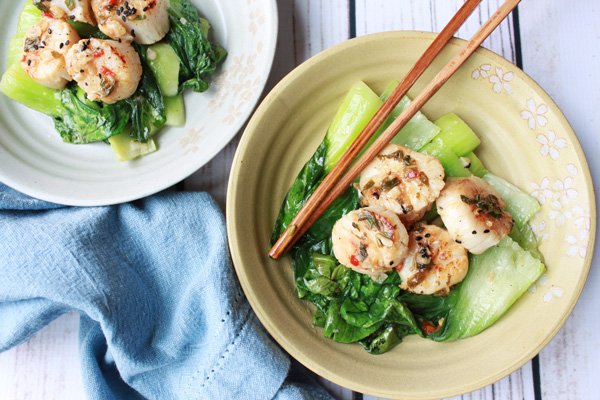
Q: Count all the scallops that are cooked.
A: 8